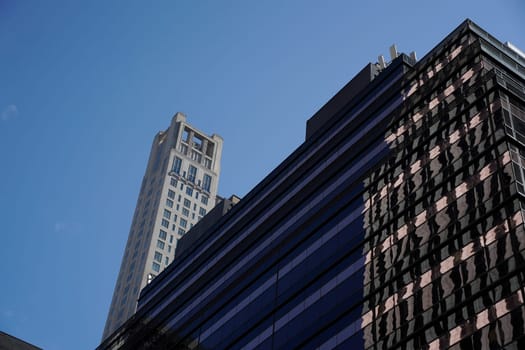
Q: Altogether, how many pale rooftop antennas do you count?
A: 3